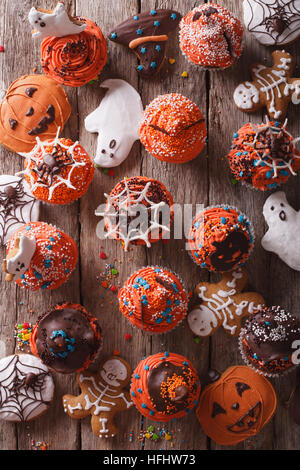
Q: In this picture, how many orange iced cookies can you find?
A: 2